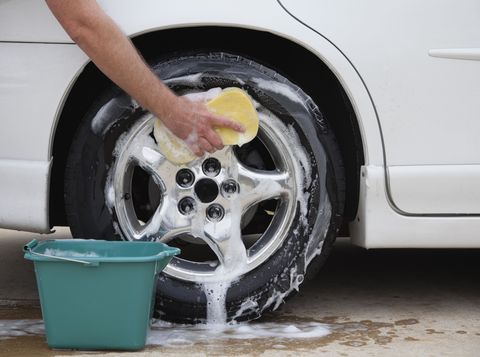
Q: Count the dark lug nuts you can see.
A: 5